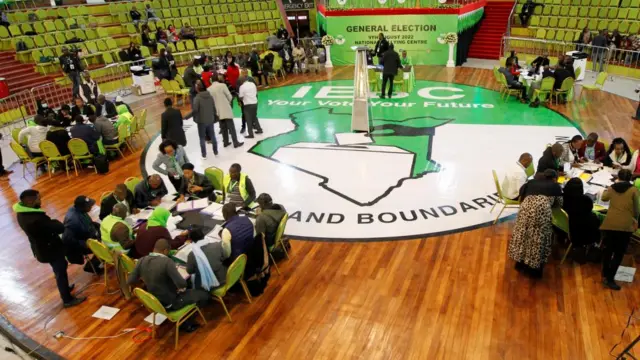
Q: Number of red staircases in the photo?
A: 2